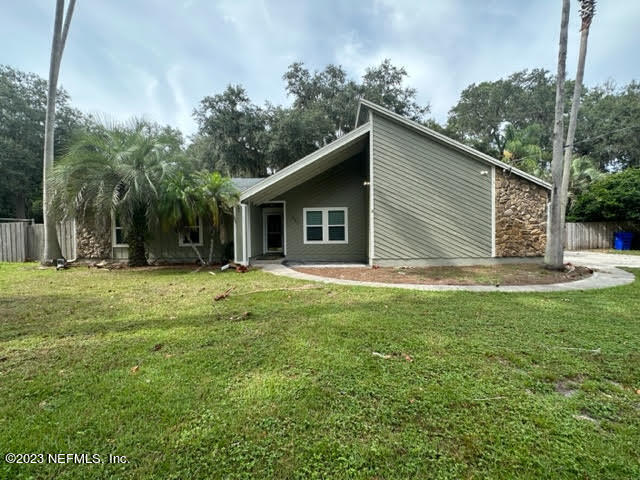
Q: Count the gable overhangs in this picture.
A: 2